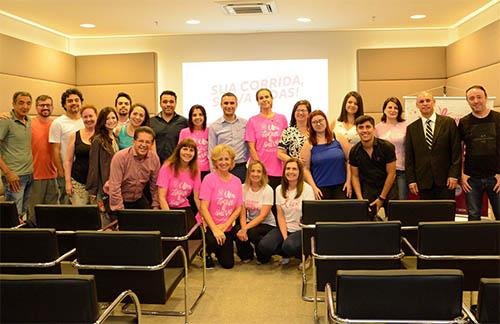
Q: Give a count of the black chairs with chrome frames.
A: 12